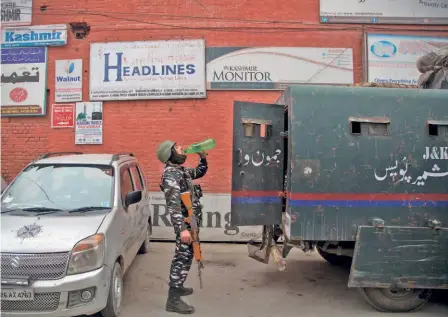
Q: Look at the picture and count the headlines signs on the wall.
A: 1